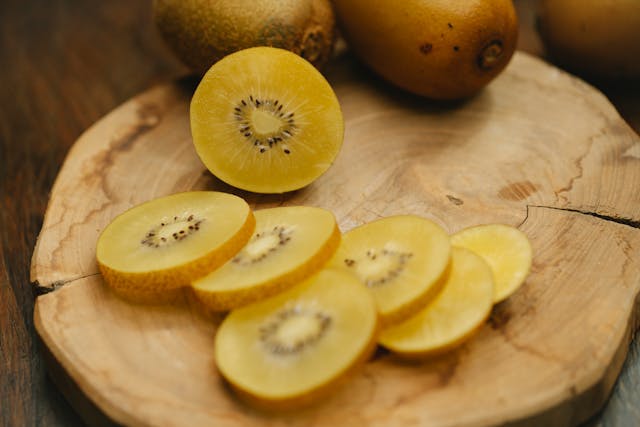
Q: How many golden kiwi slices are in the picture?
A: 6